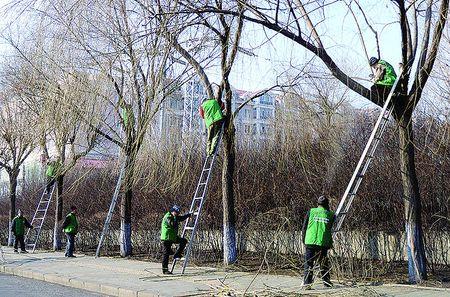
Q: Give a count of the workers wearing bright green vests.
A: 8